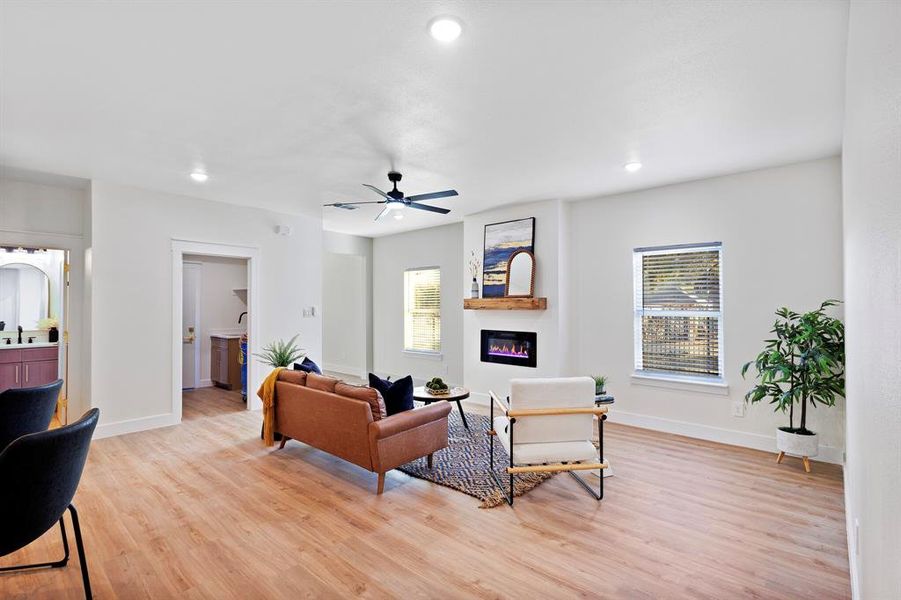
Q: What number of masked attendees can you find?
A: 0